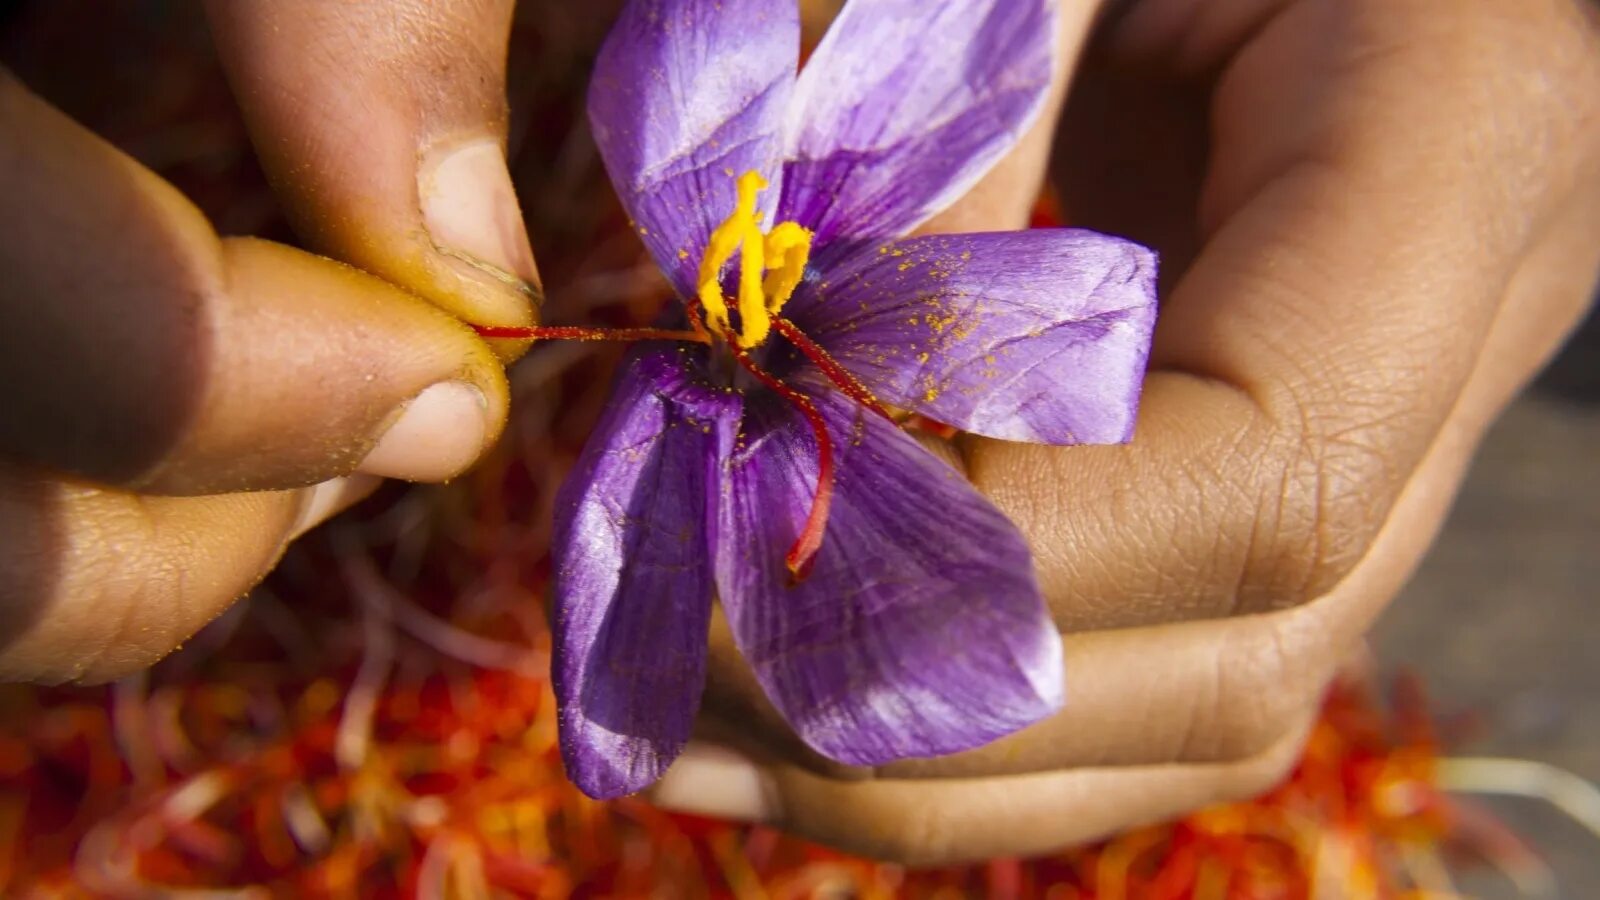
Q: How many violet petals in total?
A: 5